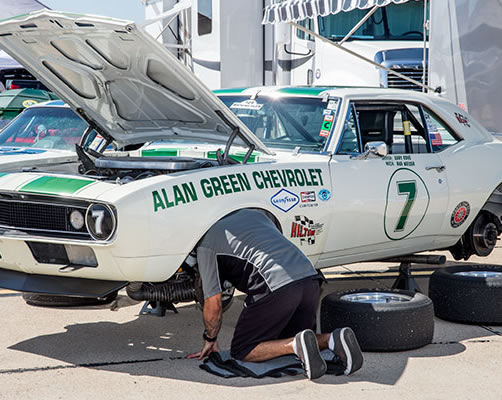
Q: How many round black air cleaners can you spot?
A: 0